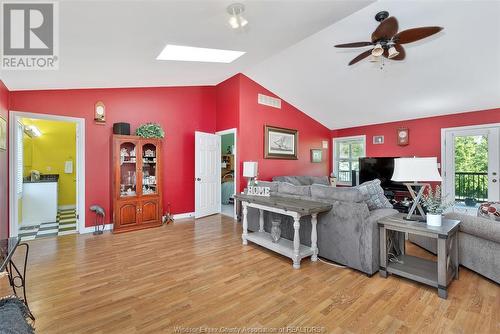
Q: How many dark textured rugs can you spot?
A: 1